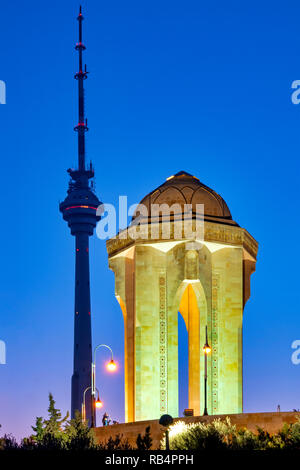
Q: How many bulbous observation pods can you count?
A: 1